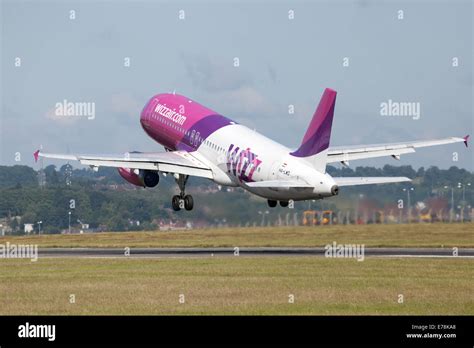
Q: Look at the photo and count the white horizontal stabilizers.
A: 2